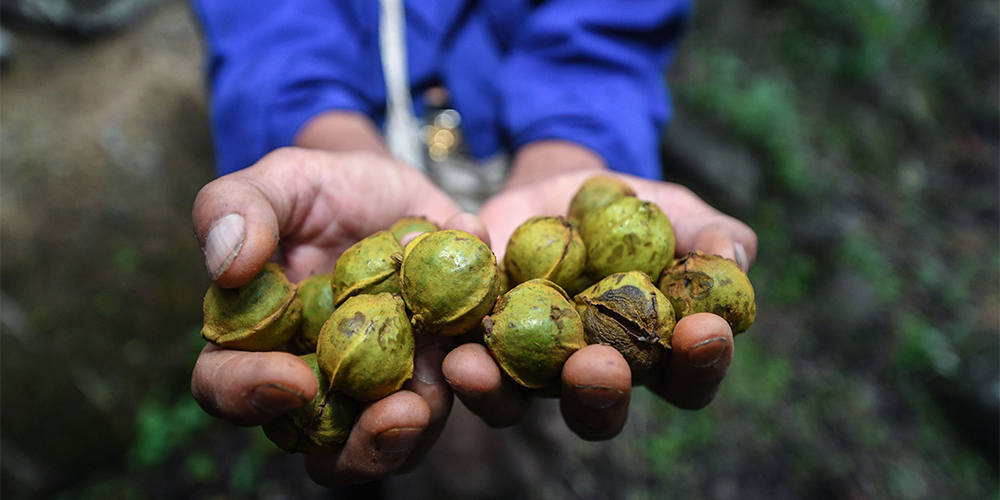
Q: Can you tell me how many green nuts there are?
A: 13